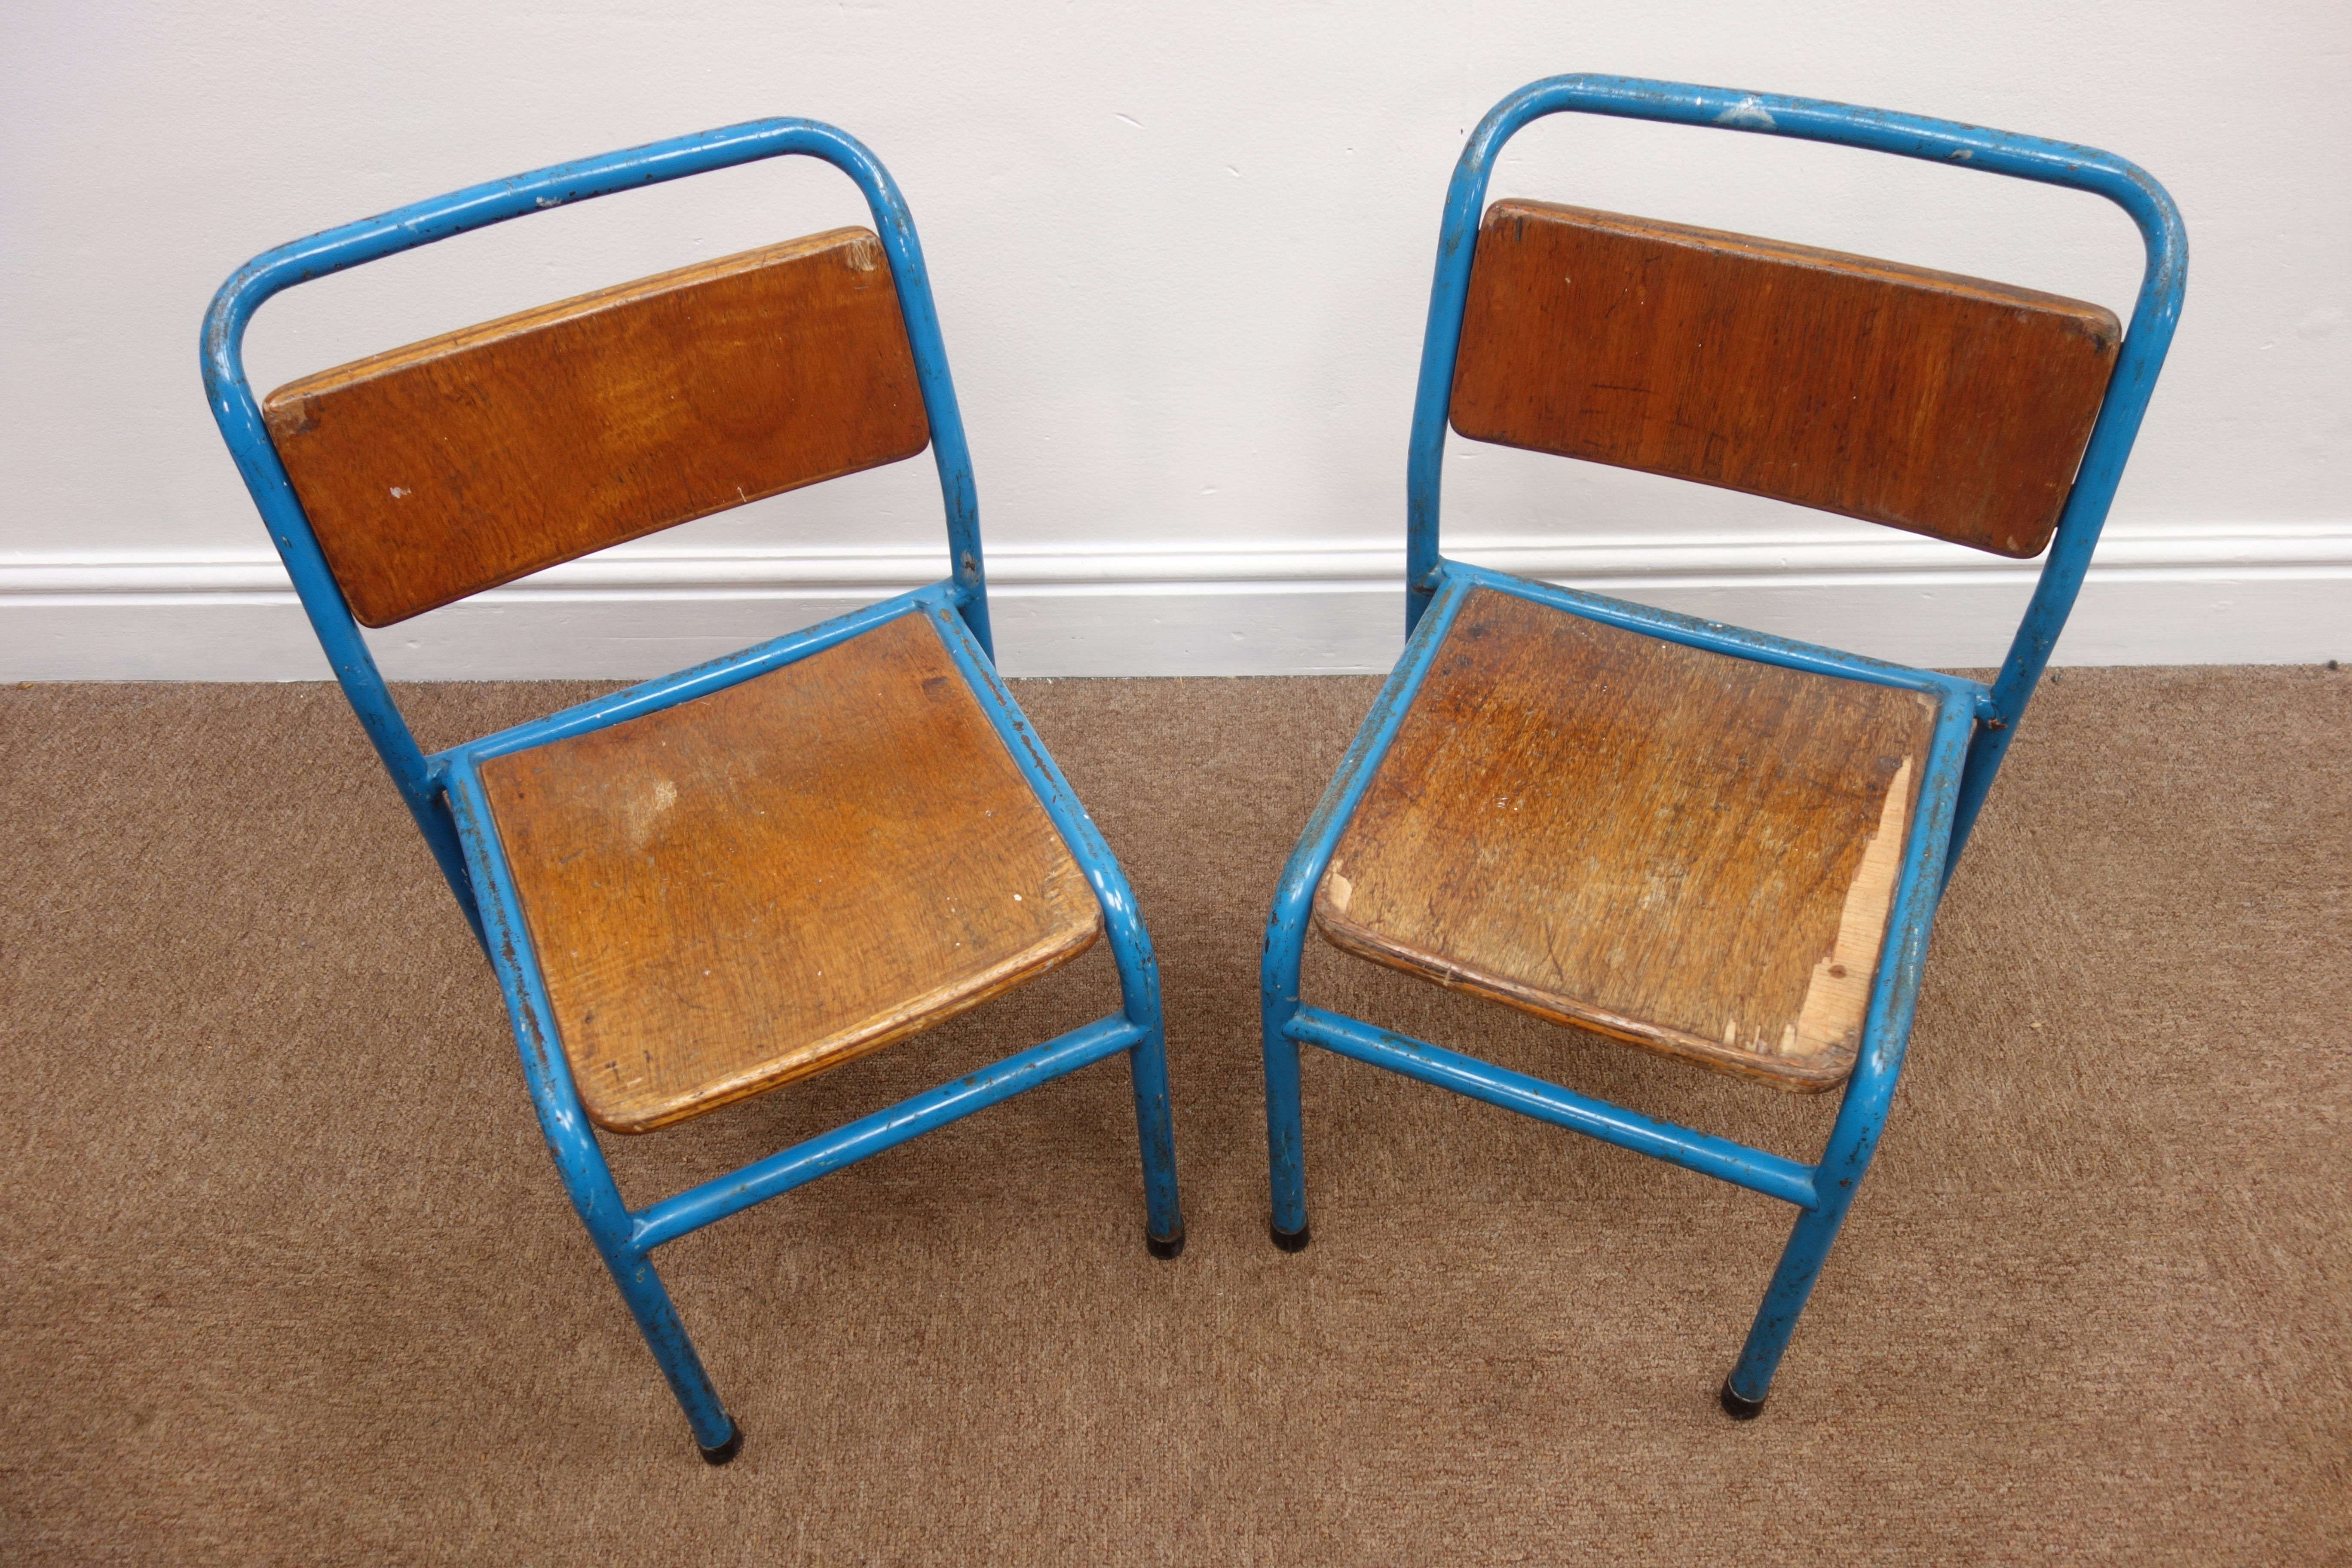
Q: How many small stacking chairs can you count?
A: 2